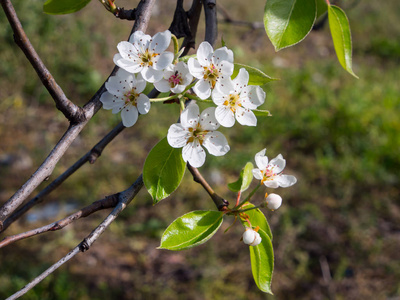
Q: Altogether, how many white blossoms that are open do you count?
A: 7